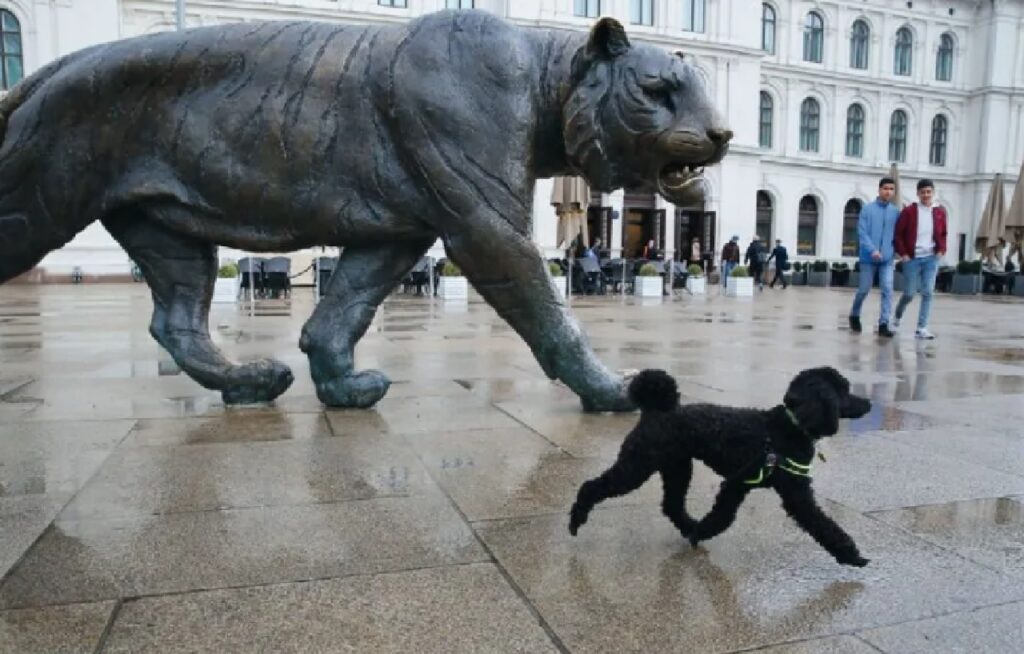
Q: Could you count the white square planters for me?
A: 6